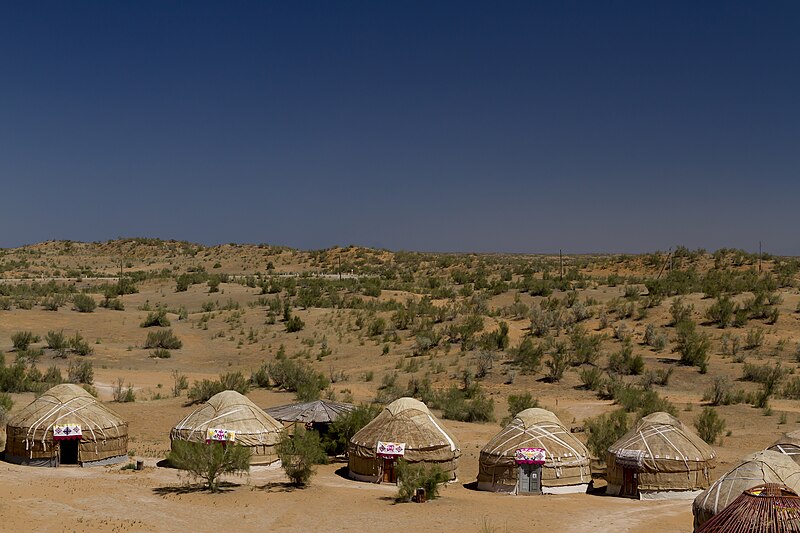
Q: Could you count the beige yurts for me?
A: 7